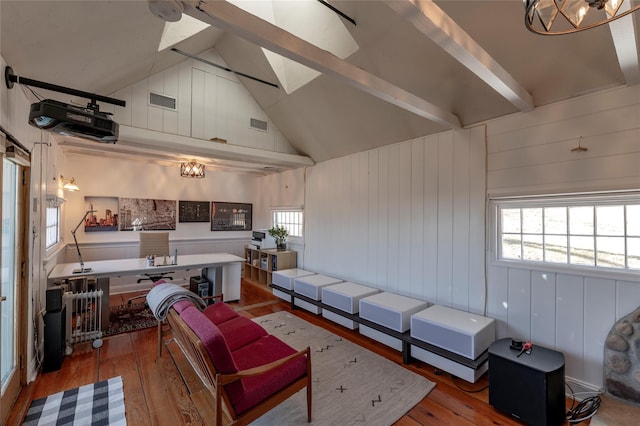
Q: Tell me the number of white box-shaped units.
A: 5